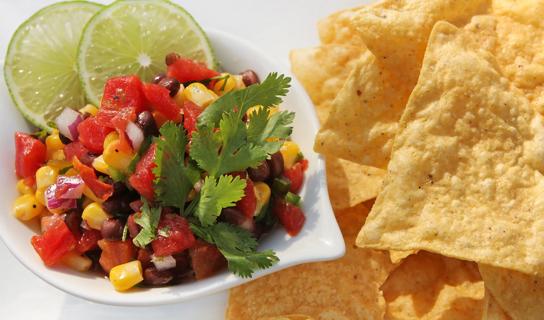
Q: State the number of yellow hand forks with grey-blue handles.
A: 0